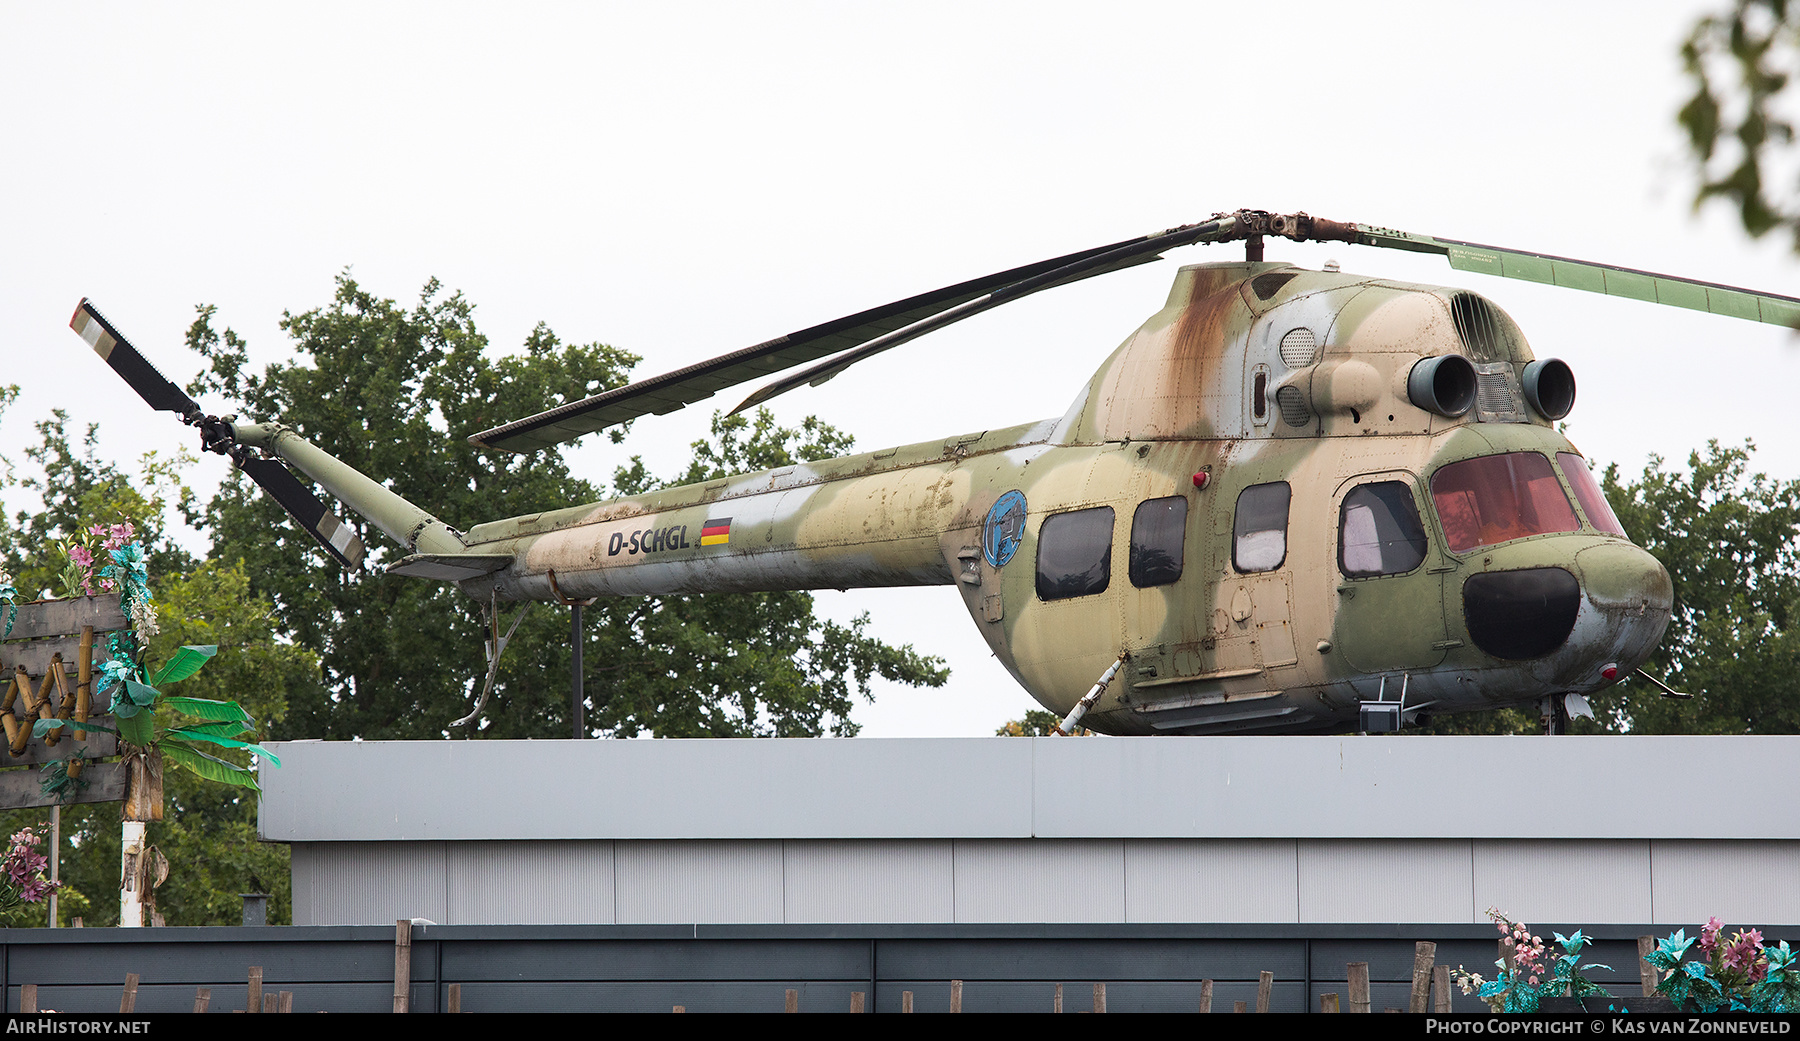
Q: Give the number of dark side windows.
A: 5